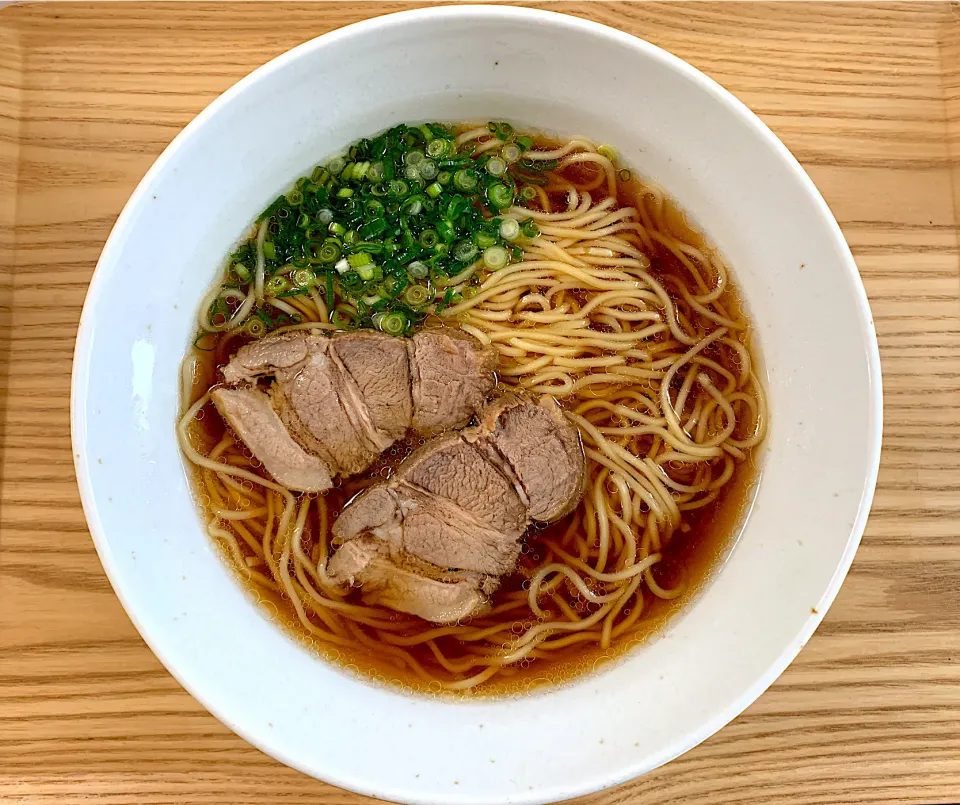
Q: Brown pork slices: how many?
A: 2